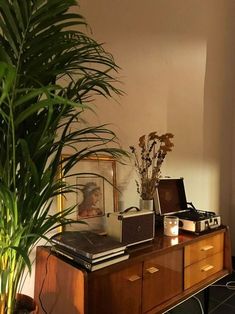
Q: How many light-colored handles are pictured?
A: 4